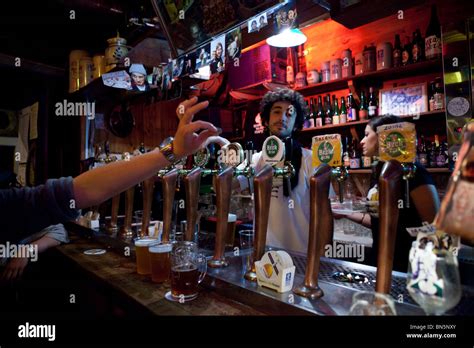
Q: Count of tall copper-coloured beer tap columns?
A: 9